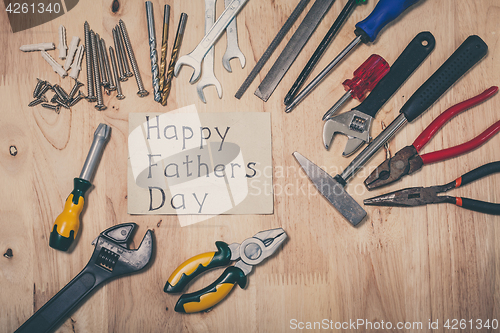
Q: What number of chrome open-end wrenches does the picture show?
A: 3